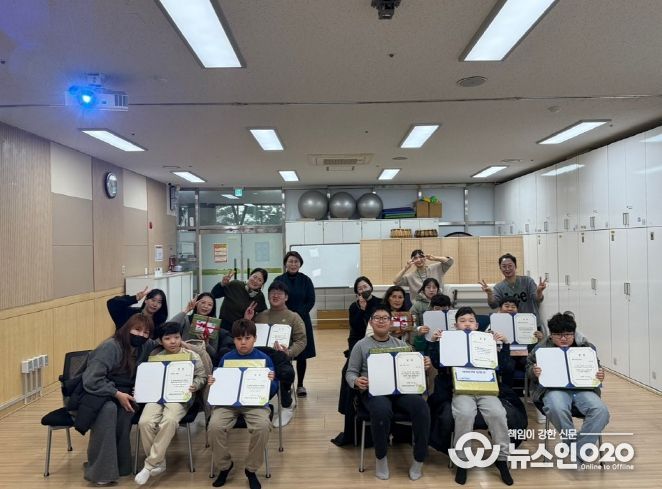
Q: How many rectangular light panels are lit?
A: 10